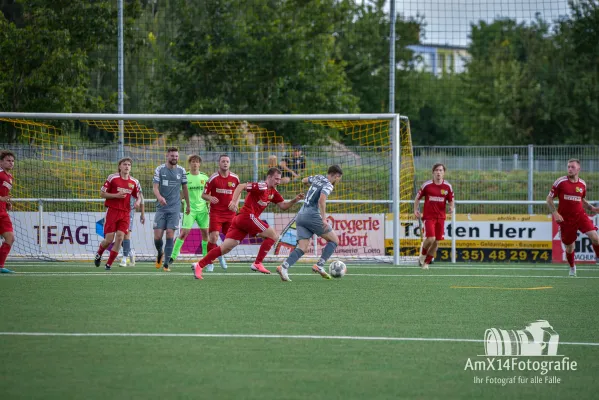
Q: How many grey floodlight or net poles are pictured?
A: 2